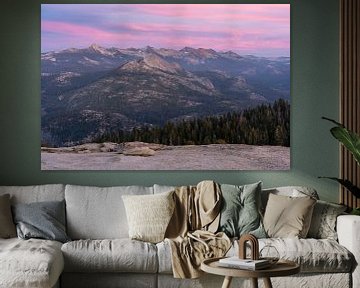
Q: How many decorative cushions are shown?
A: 6